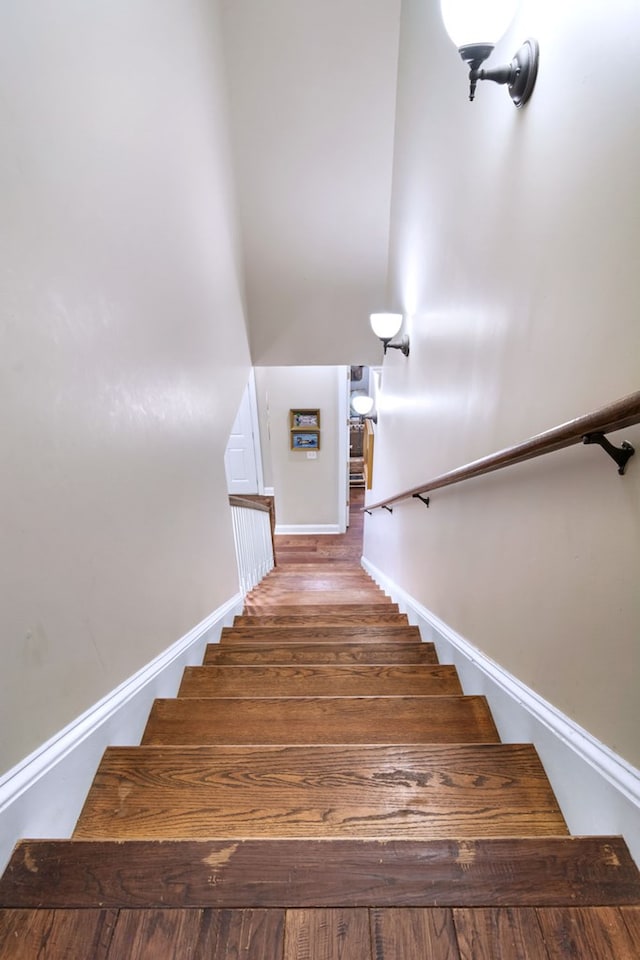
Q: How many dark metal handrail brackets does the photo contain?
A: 4